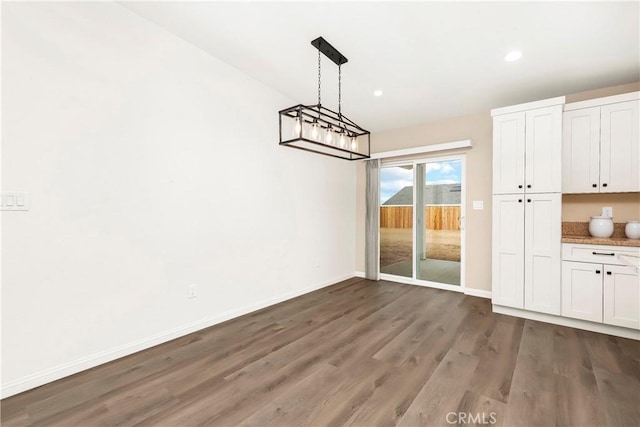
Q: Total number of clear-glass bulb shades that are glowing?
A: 5